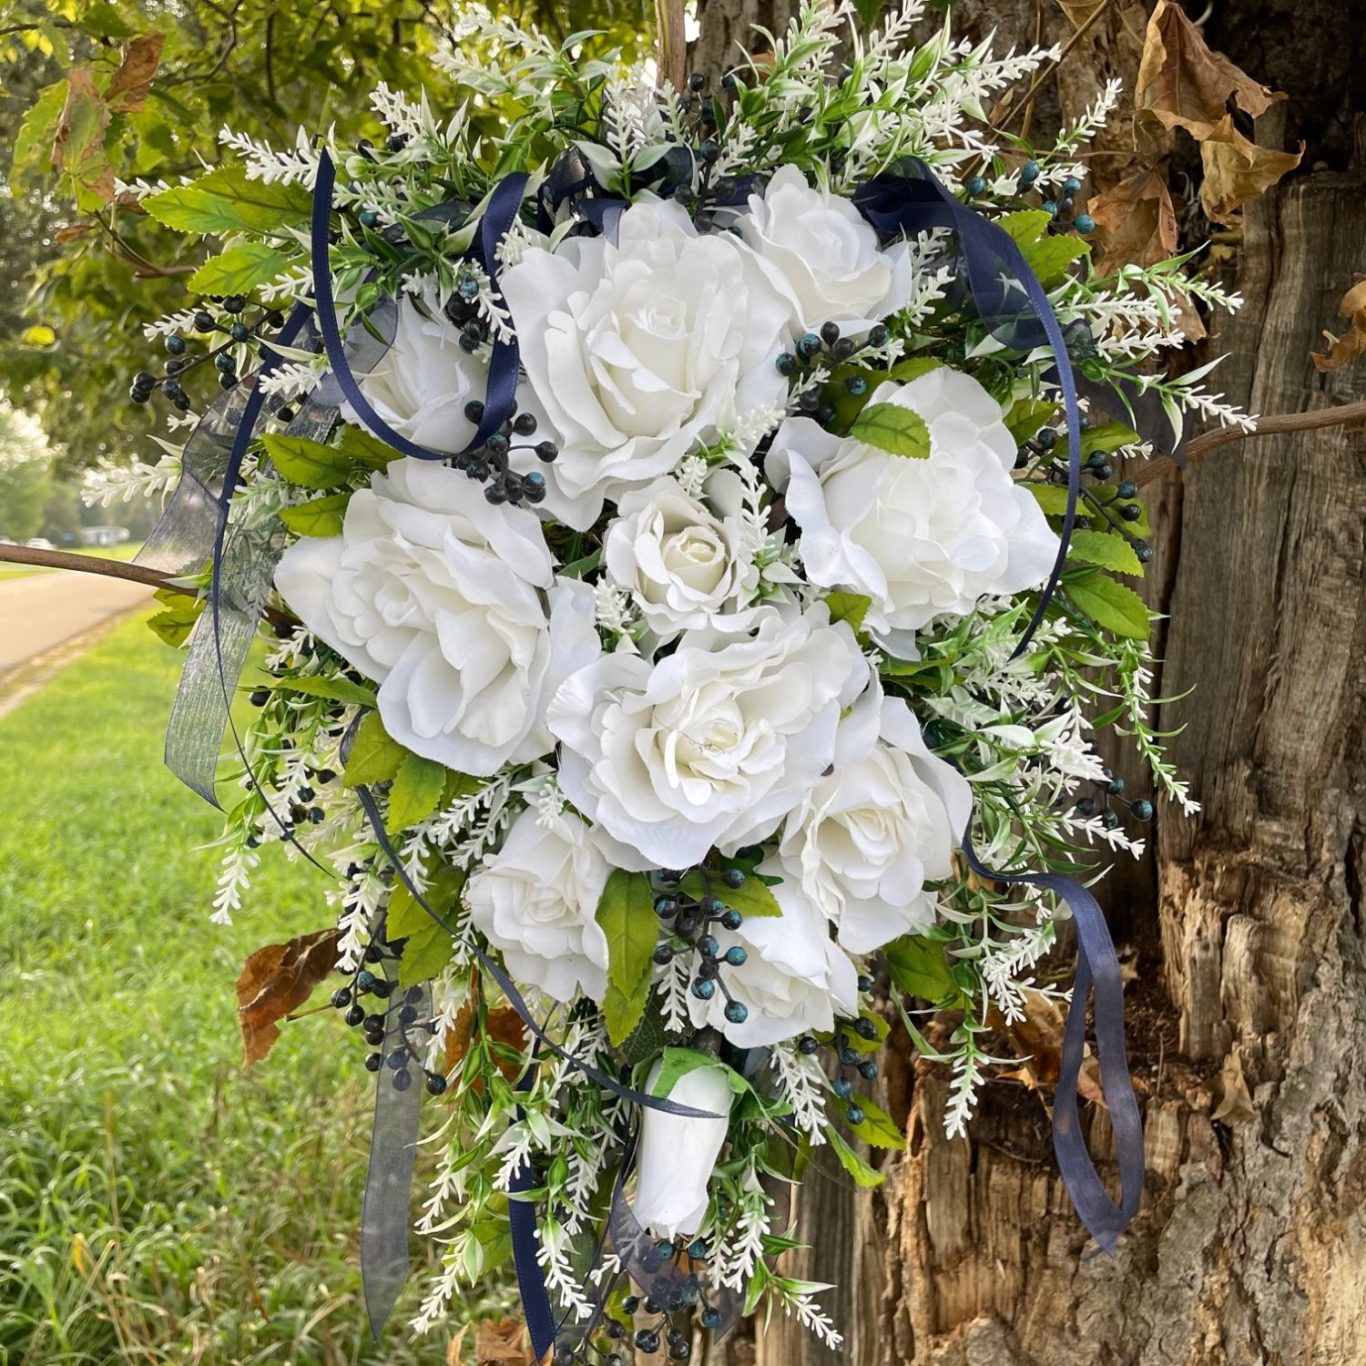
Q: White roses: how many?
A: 11